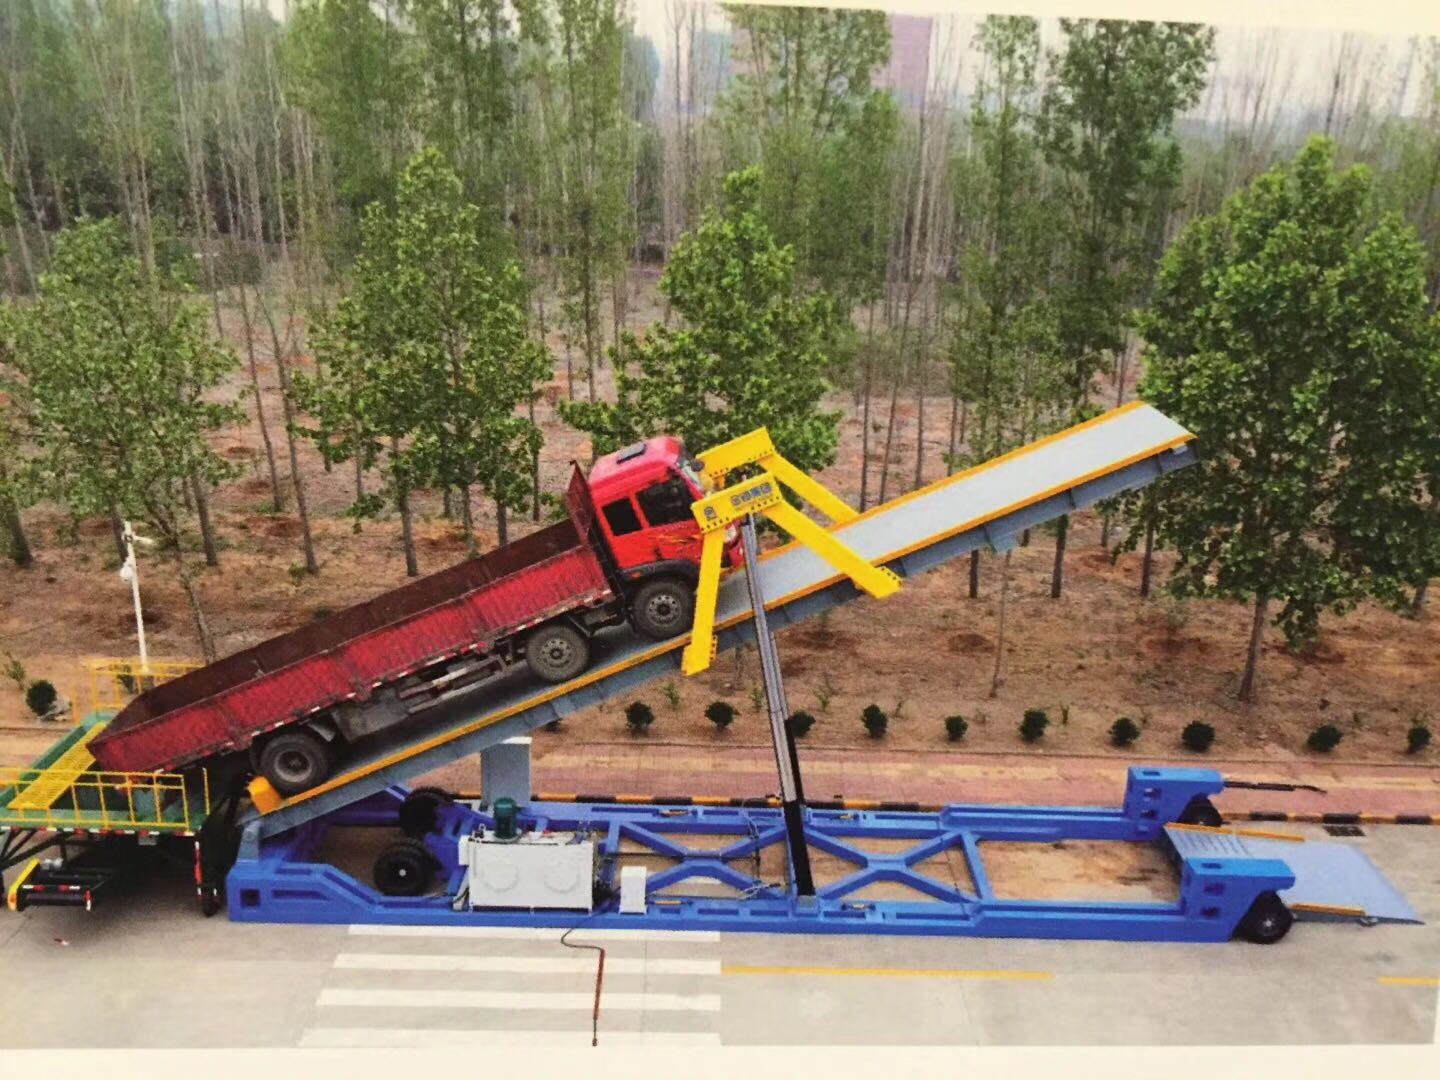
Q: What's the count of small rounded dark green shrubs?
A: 11